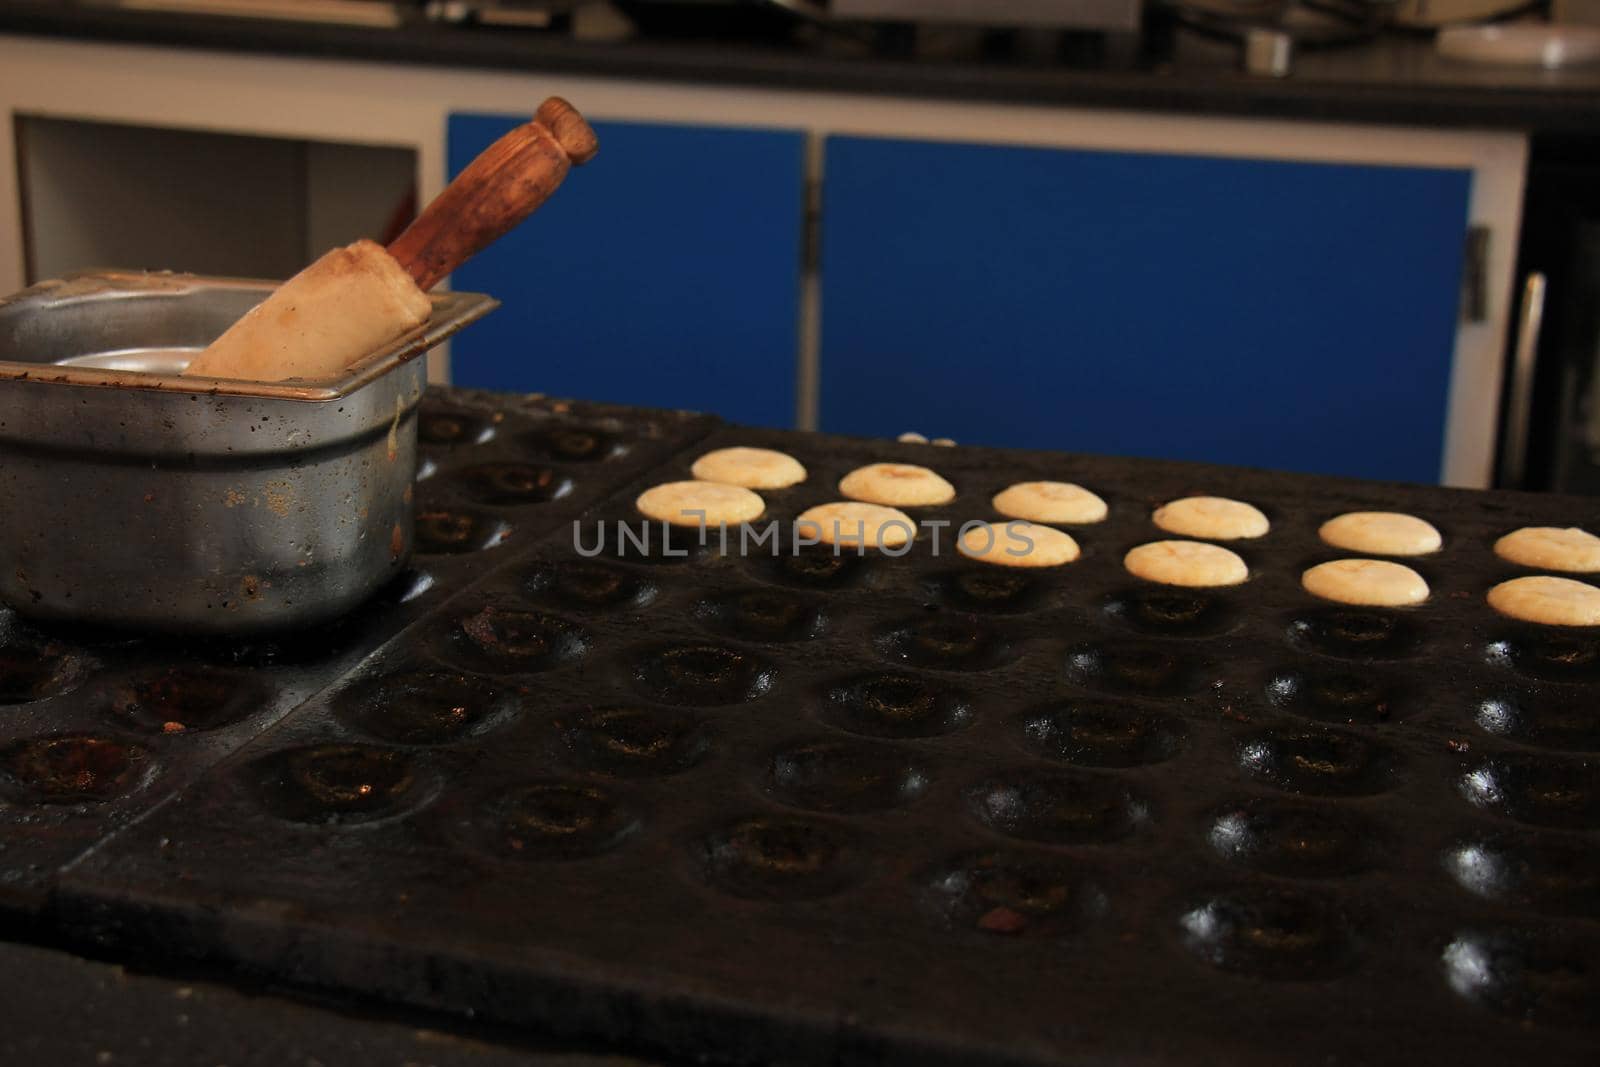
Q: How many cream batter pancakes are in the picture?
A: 12